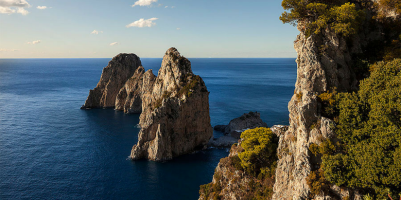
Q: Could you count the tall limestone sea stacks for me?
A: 3